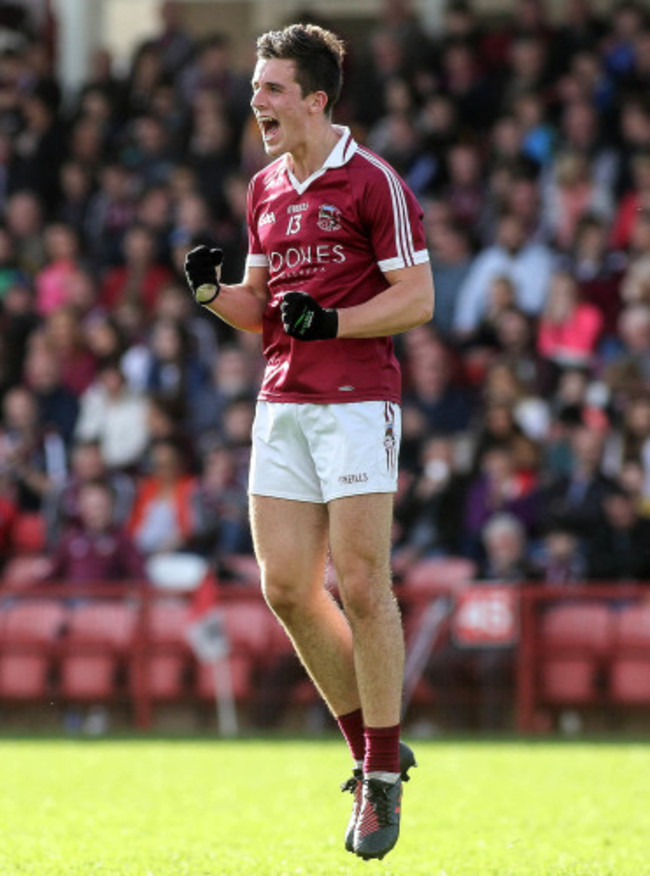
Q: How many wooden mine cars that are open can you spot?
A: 0